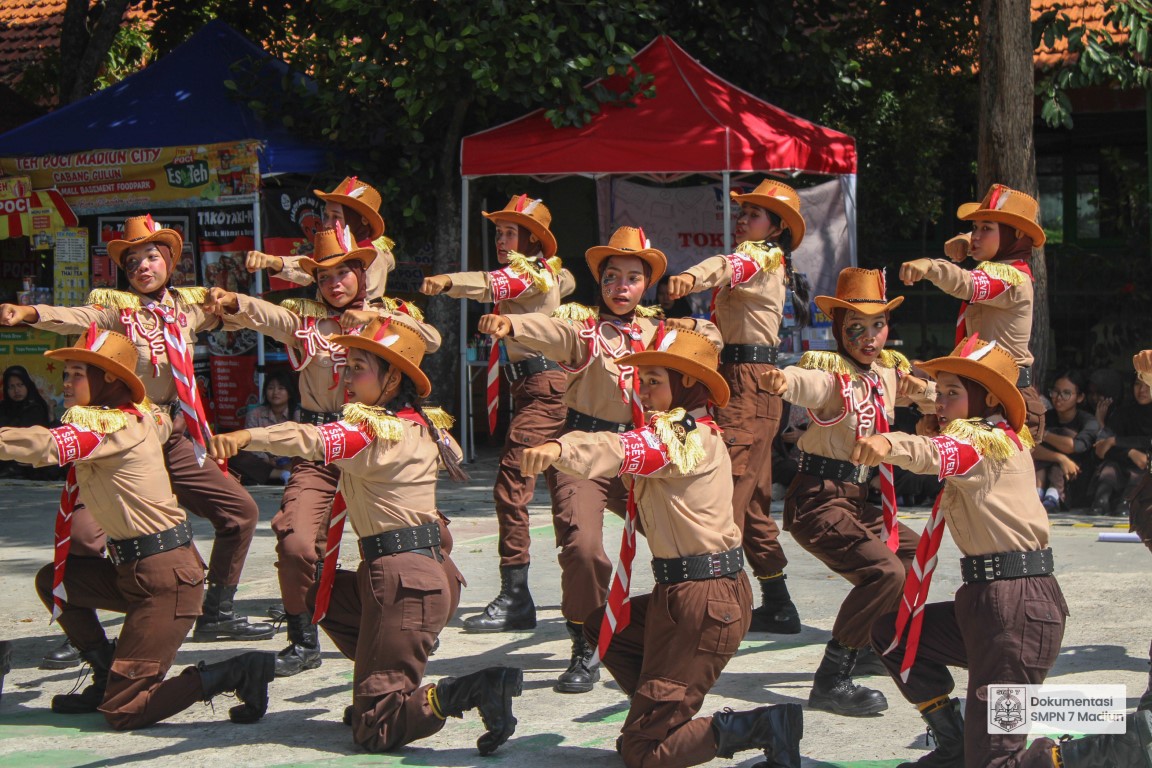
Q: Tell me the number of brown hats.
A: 12